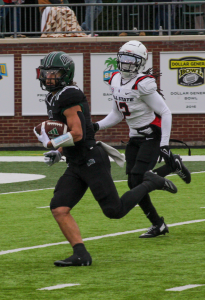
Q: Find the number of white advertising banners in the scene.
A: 4